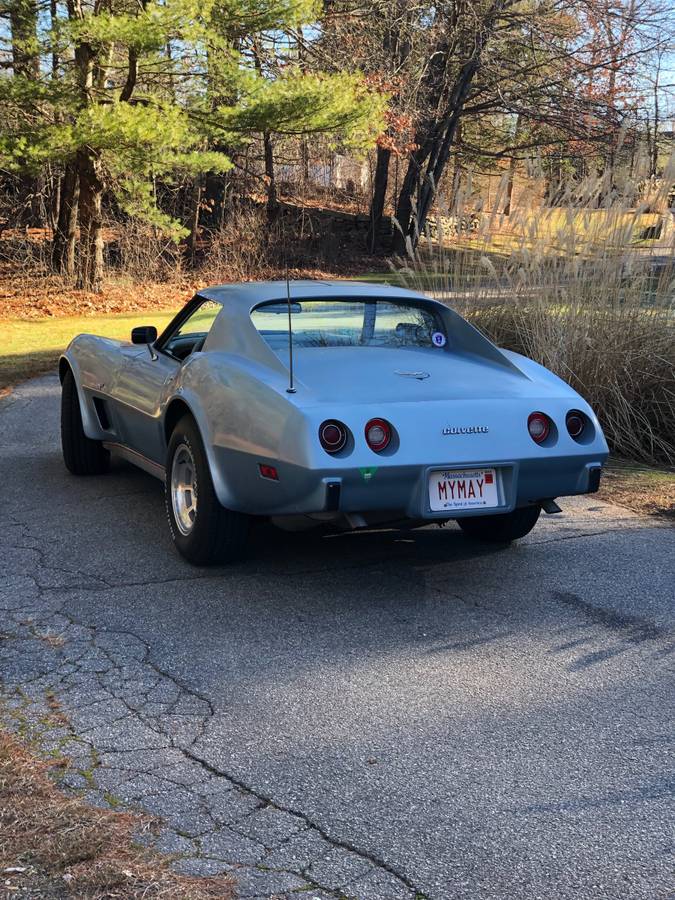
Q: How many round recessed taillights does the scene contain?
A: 4